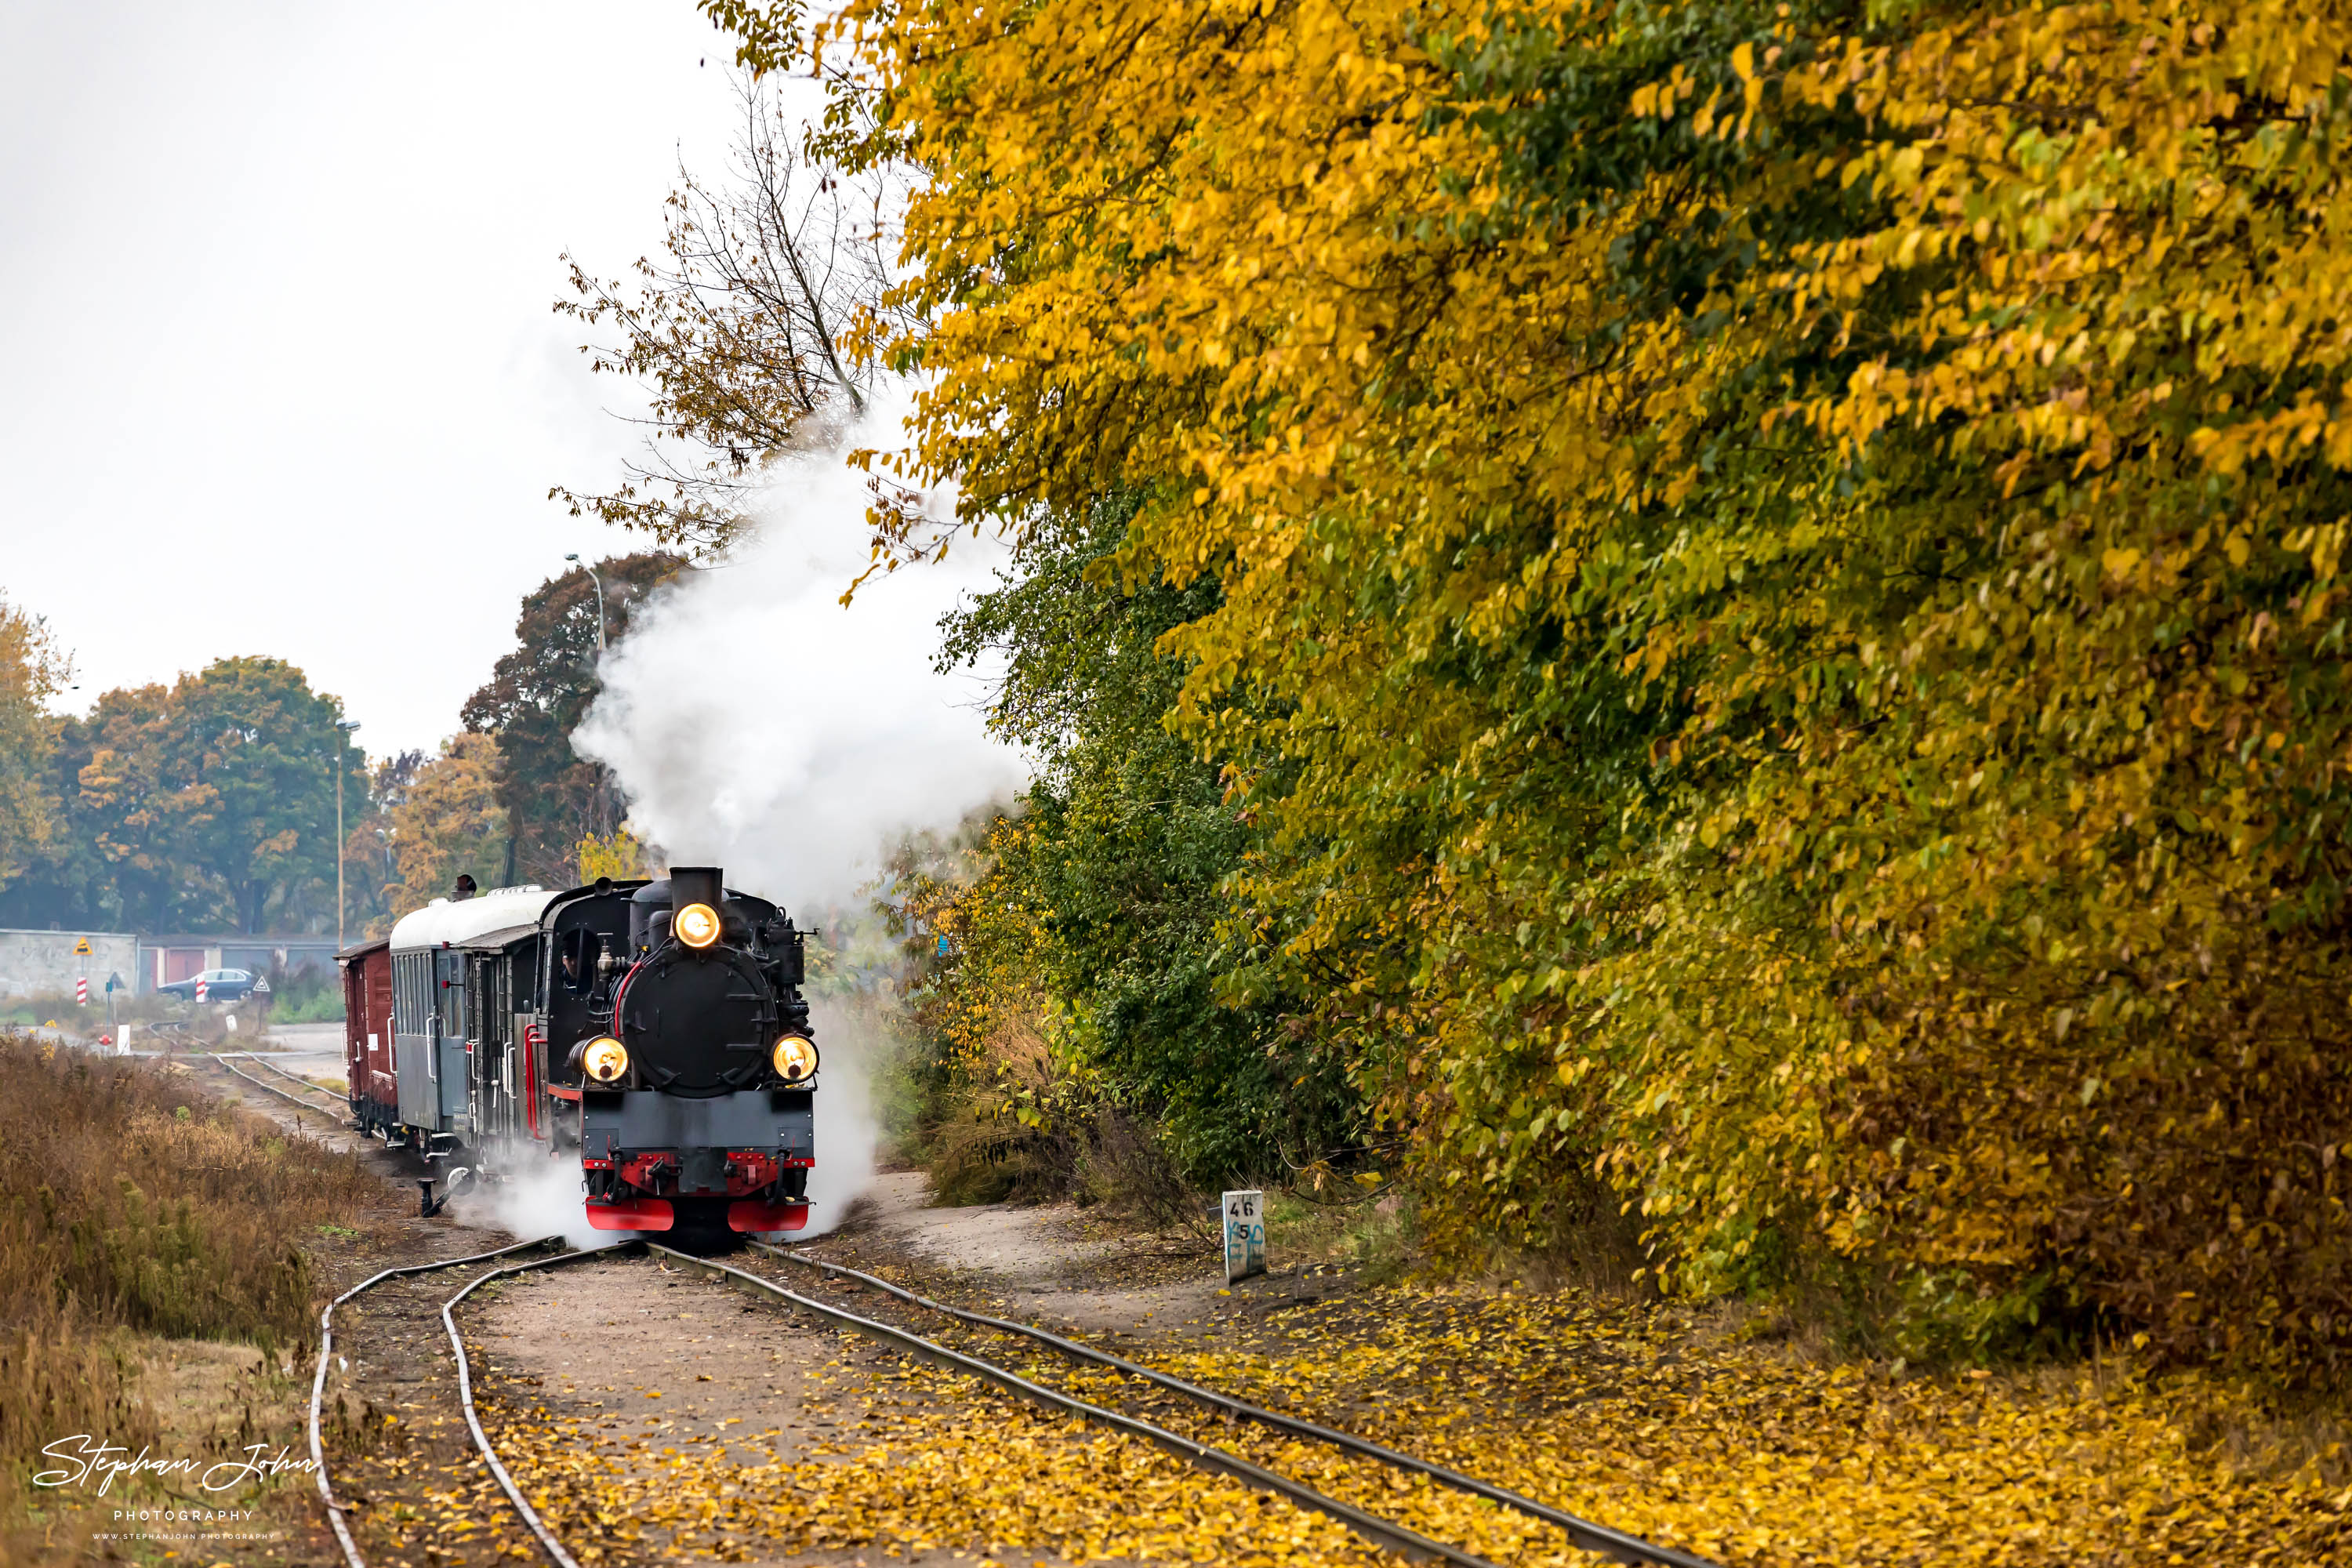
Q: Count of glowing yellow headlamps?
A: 3